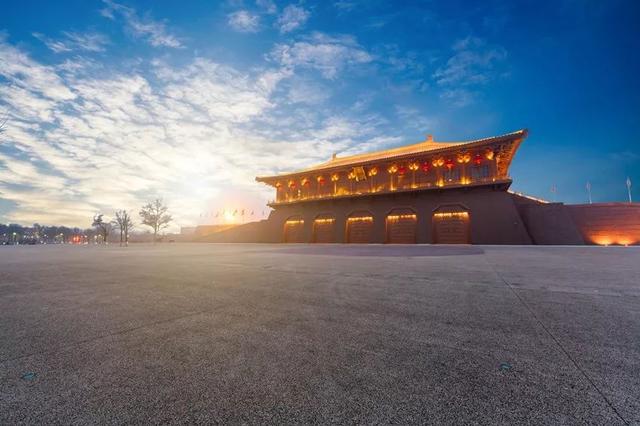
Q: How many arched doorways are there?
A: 5